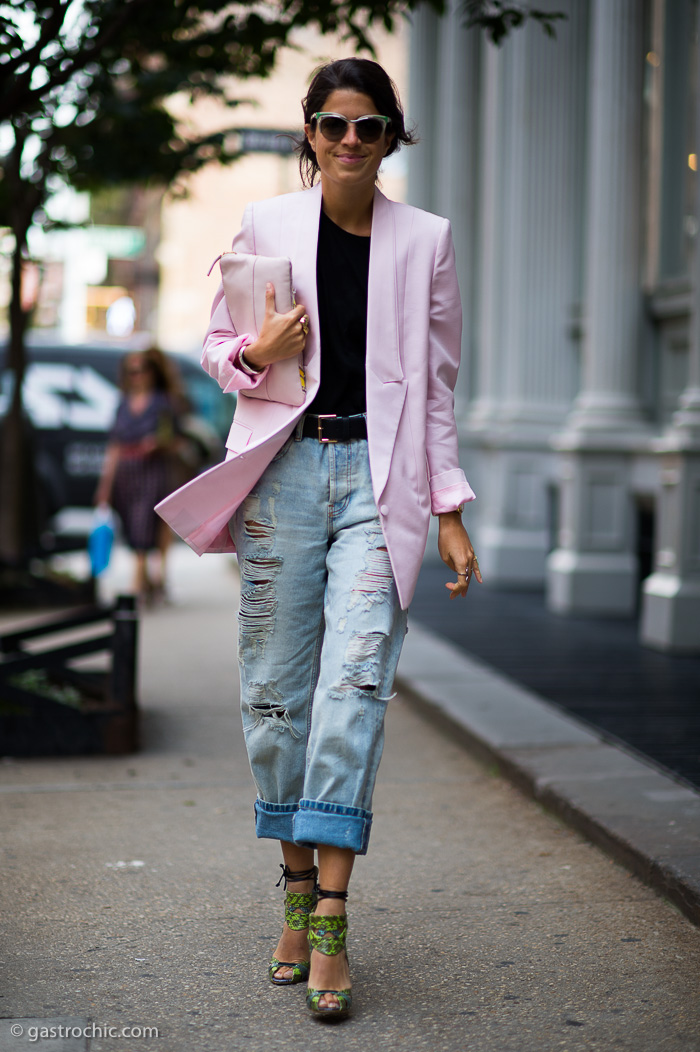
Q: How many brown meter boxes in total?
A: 0